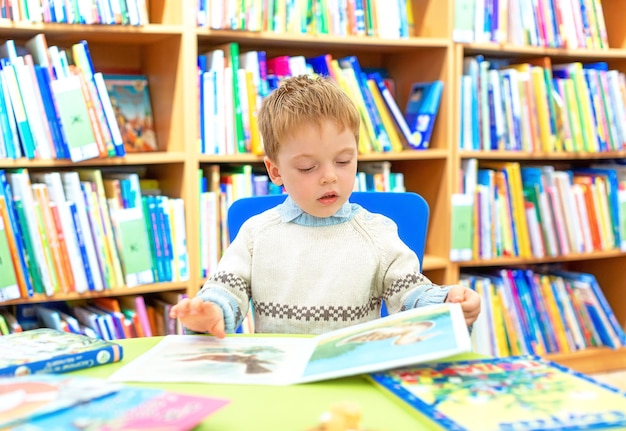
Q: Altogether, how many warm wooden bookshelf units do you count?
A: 3